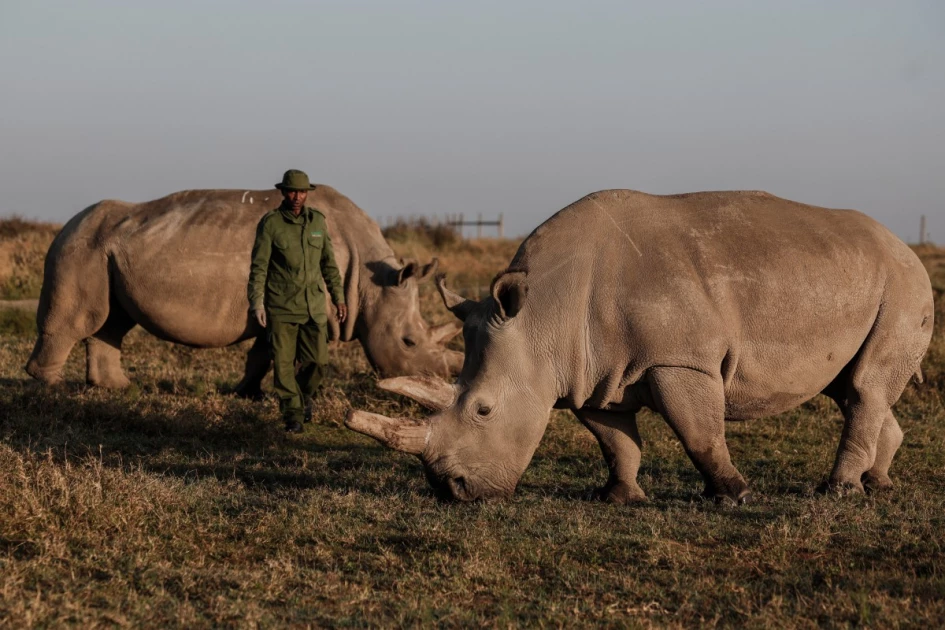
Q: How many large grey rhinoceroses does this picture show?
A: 2